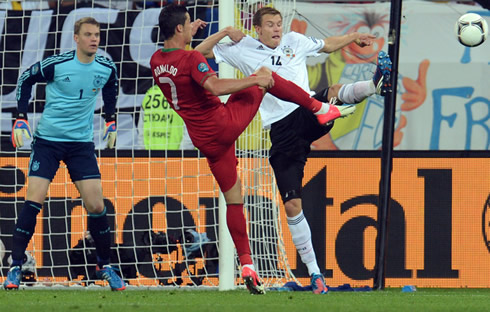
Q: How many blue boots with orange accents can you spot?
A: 4